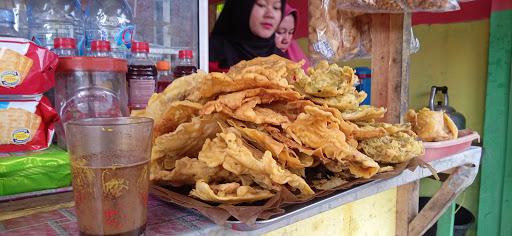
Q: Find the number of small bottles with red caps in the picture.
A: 4